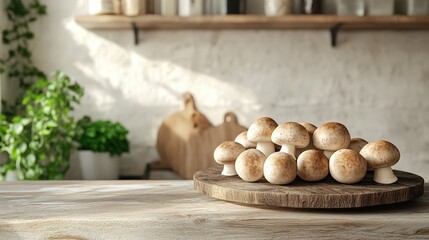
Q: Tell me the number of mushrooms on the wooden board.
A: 12